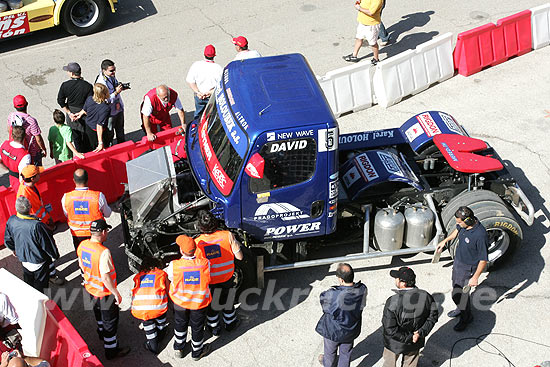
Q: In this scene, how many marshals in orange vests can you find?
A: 6